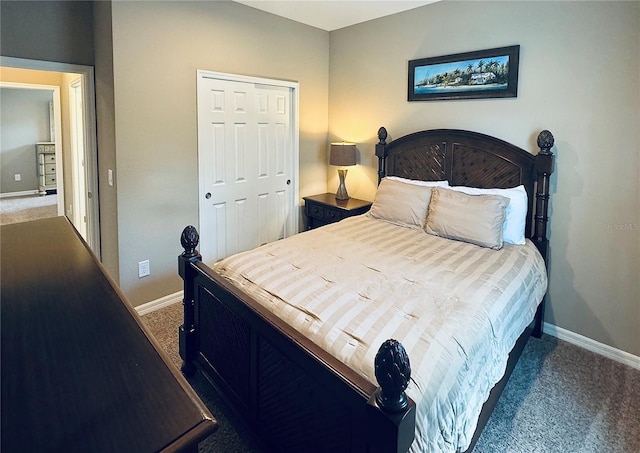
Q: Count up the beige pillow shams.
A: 2